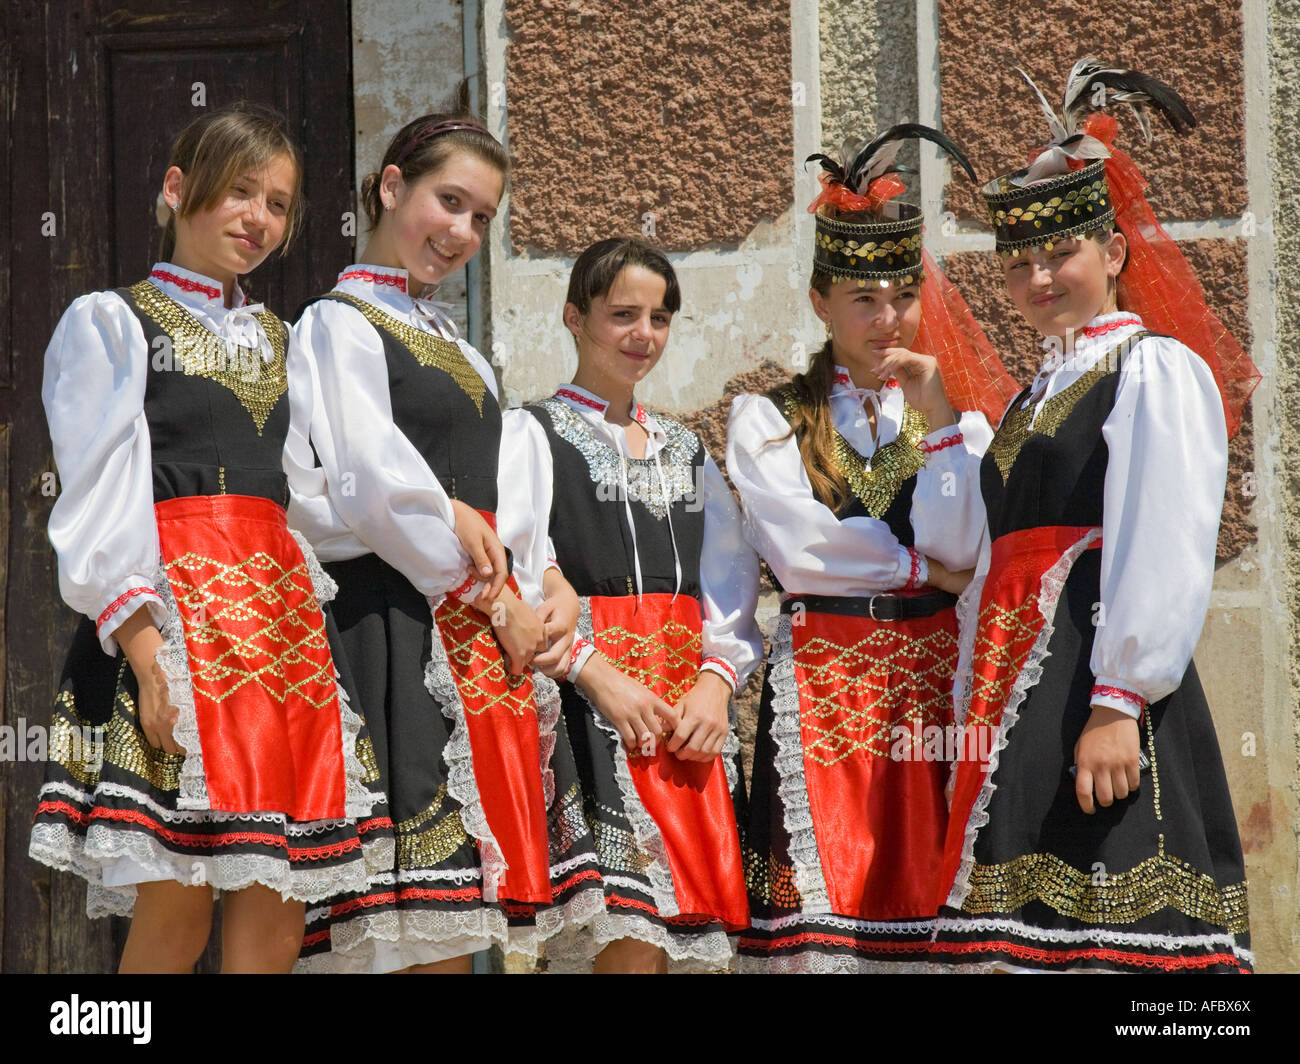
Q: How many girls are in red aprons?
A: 5